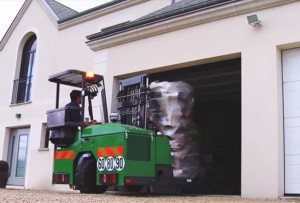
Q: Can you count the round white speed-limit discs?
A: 3